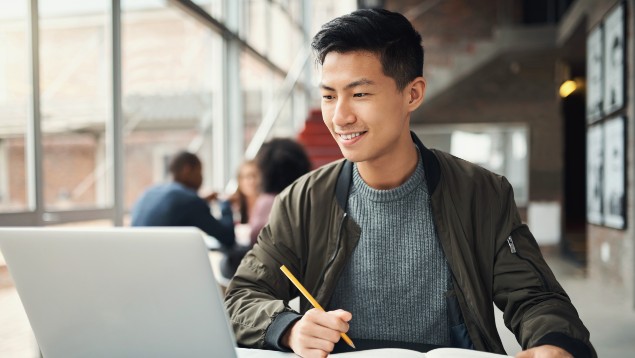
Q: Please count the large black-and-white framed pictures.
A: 4